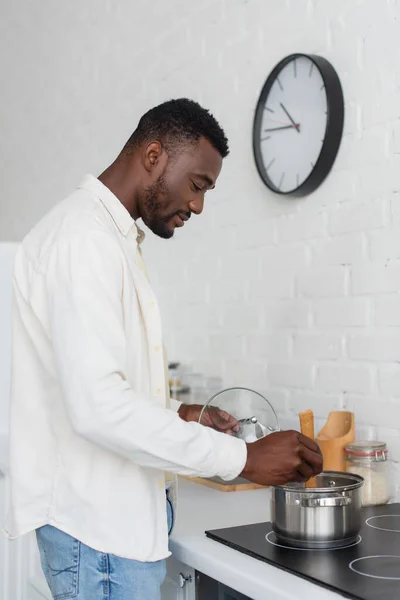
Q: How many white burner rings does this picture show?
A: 3